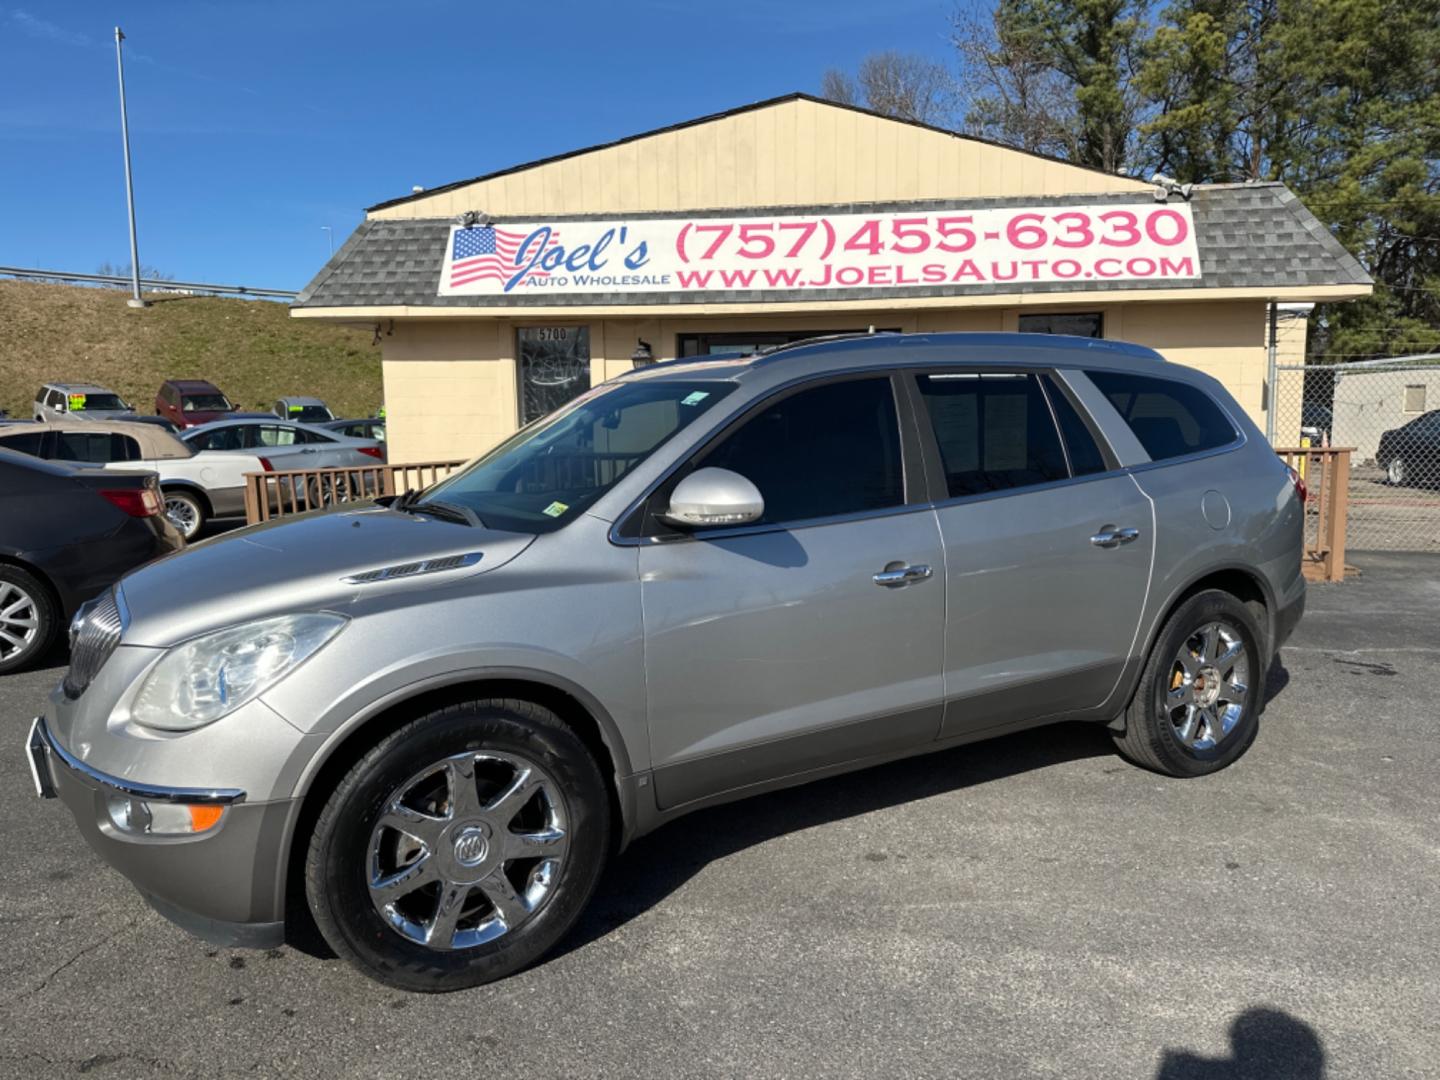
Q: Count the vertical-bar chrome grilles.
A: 1